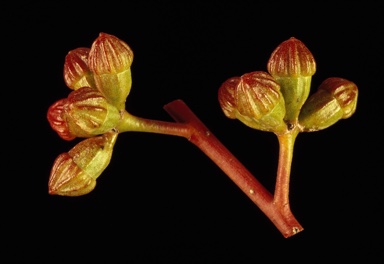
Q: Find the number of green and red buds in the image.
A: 9